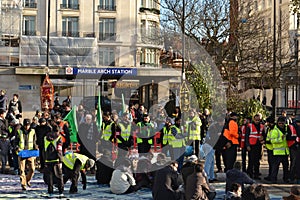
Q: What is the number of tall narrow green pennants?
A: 2